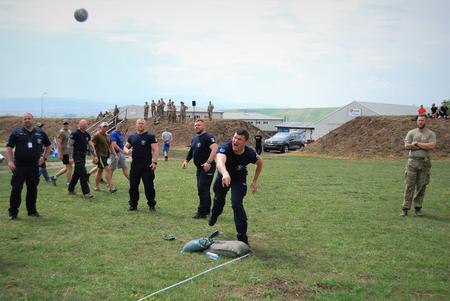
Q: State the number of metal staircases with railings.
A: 1